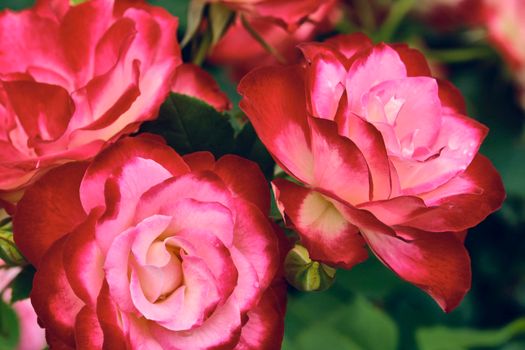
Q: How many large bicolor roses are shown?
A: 3